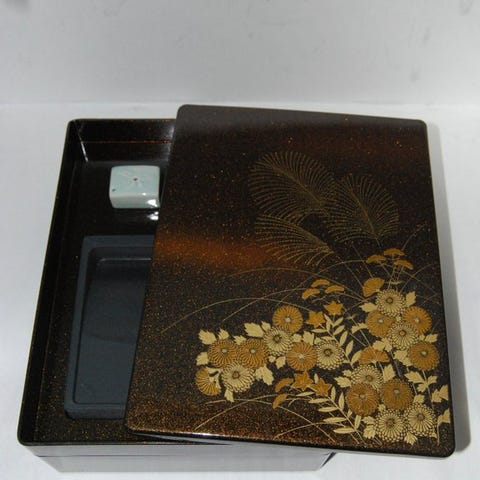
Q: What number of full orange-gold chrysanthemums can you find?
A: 9